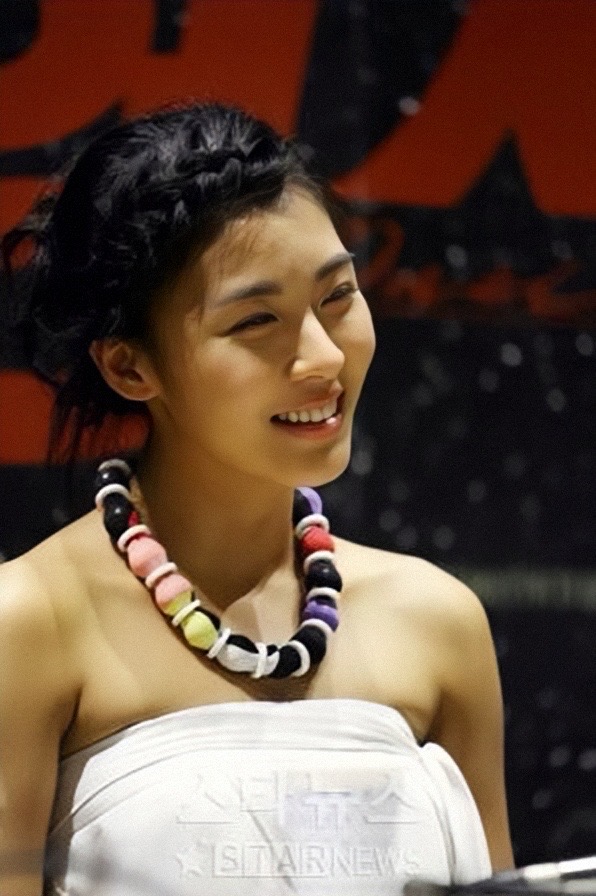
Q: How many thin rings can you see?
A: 12